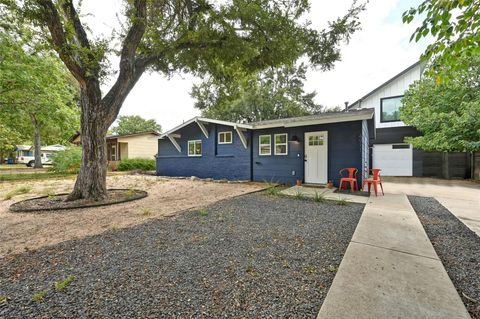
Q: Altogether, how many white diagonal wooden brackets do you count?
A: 3